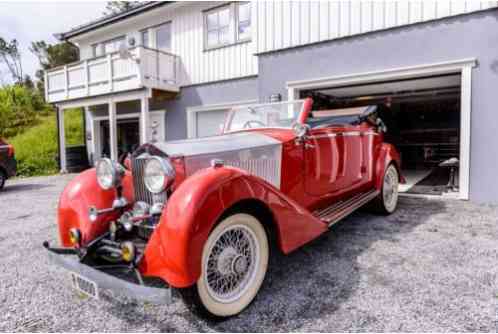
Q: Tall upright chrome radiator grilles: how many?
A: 1